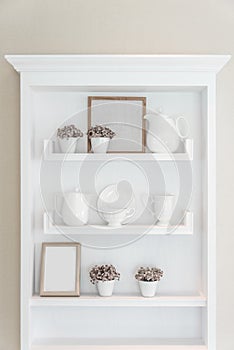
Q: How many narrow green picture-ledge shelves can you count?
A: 0